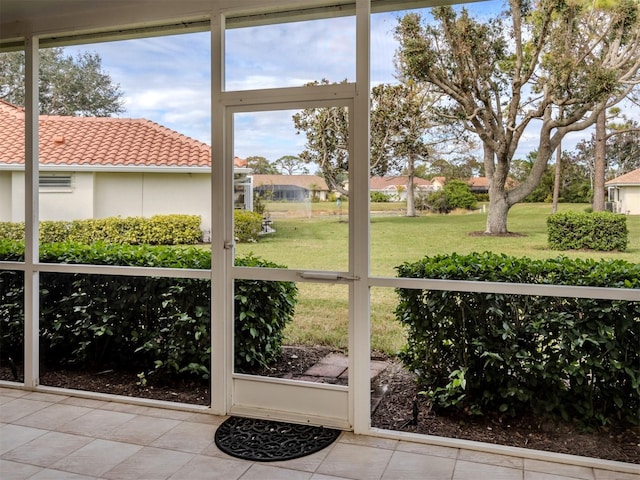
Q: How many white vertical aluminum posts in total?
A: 3